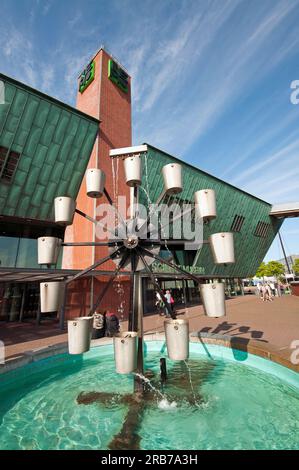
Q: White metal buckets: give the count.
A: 12